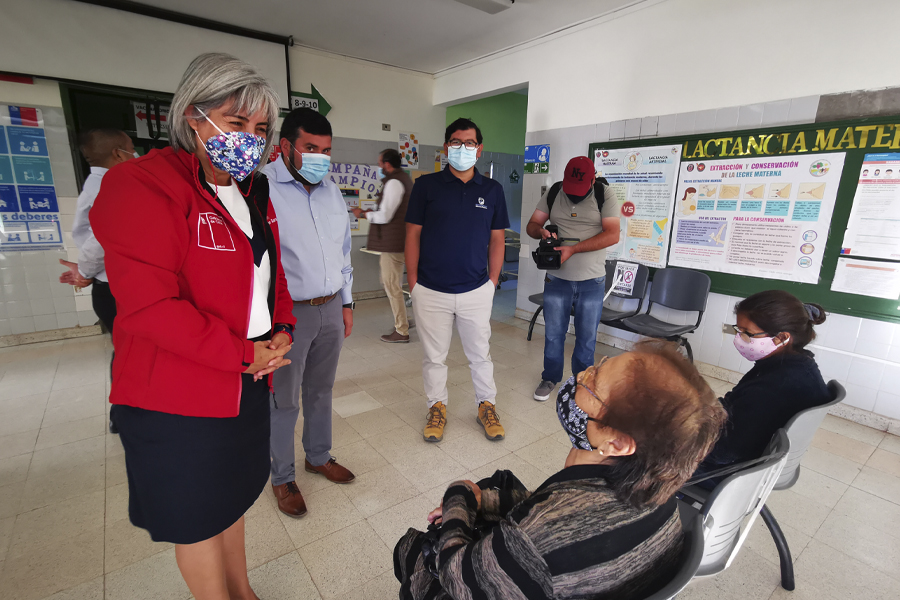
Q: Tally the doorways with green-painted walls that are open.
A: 1